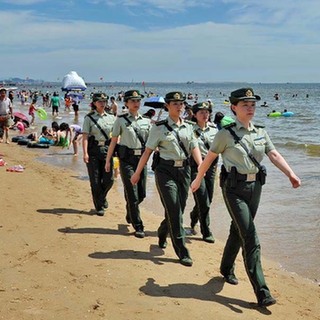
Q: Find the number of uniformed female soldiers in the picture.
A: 5